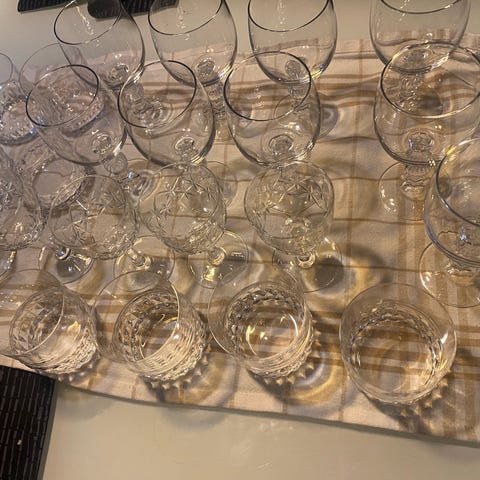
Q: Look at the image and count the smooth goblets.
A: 9